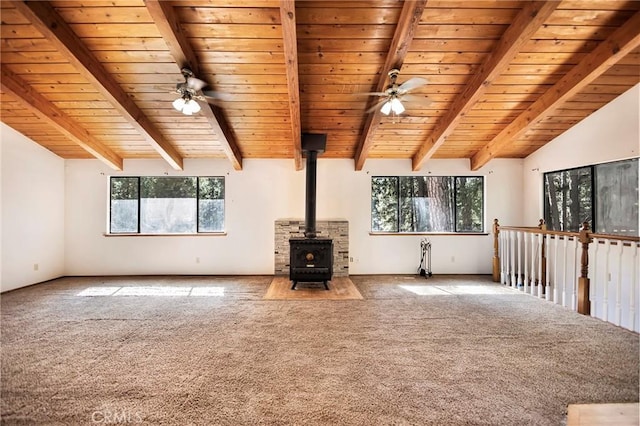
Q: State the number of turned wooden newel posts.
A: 3